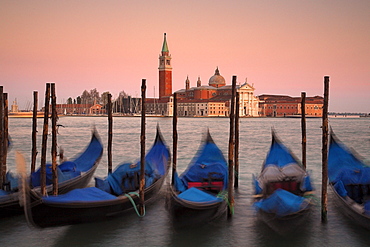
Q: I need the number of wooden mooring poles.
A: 12